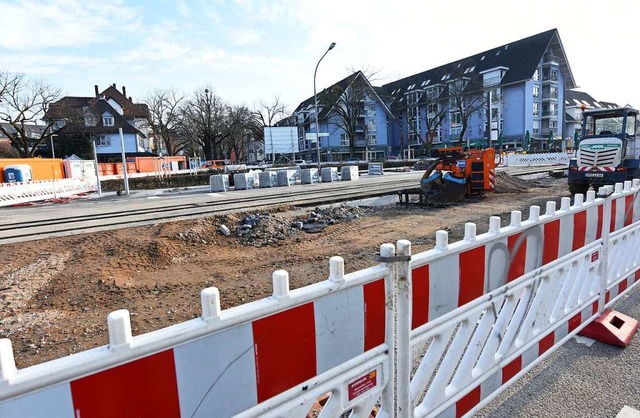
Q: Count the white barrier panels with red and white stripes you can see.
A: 3